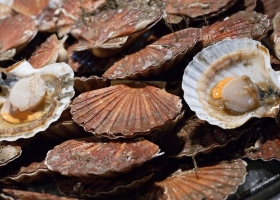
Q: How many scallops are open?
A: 2